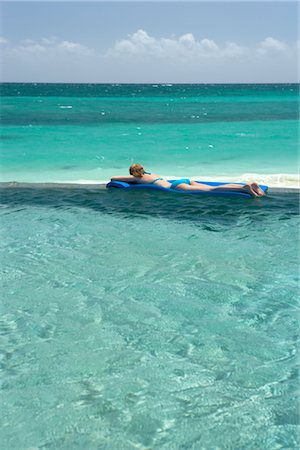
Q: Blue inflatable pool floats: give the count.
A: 1